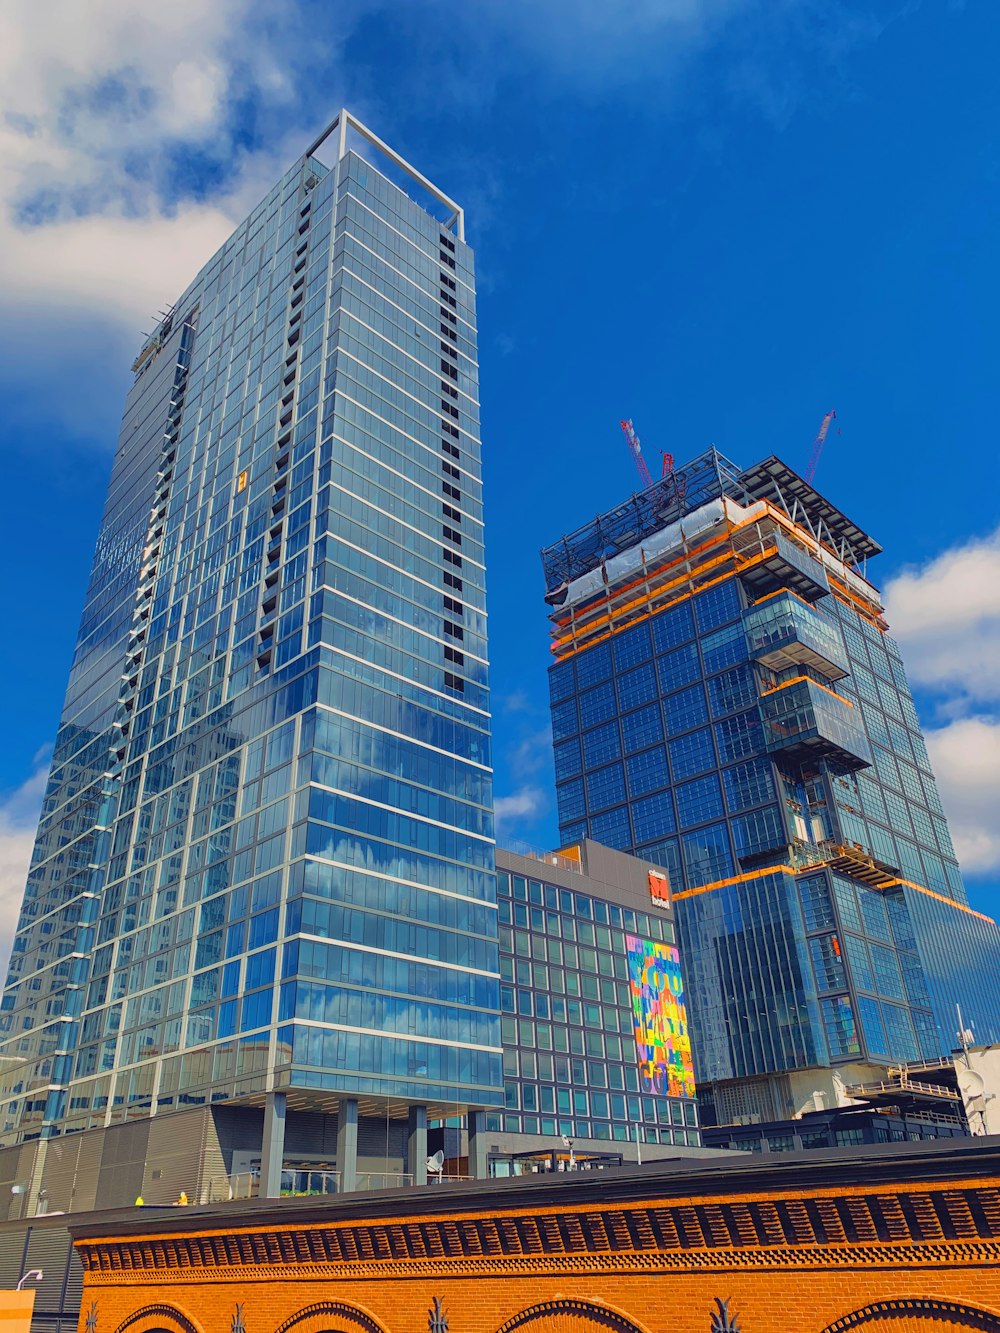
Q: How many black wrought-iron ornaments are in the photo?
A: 4